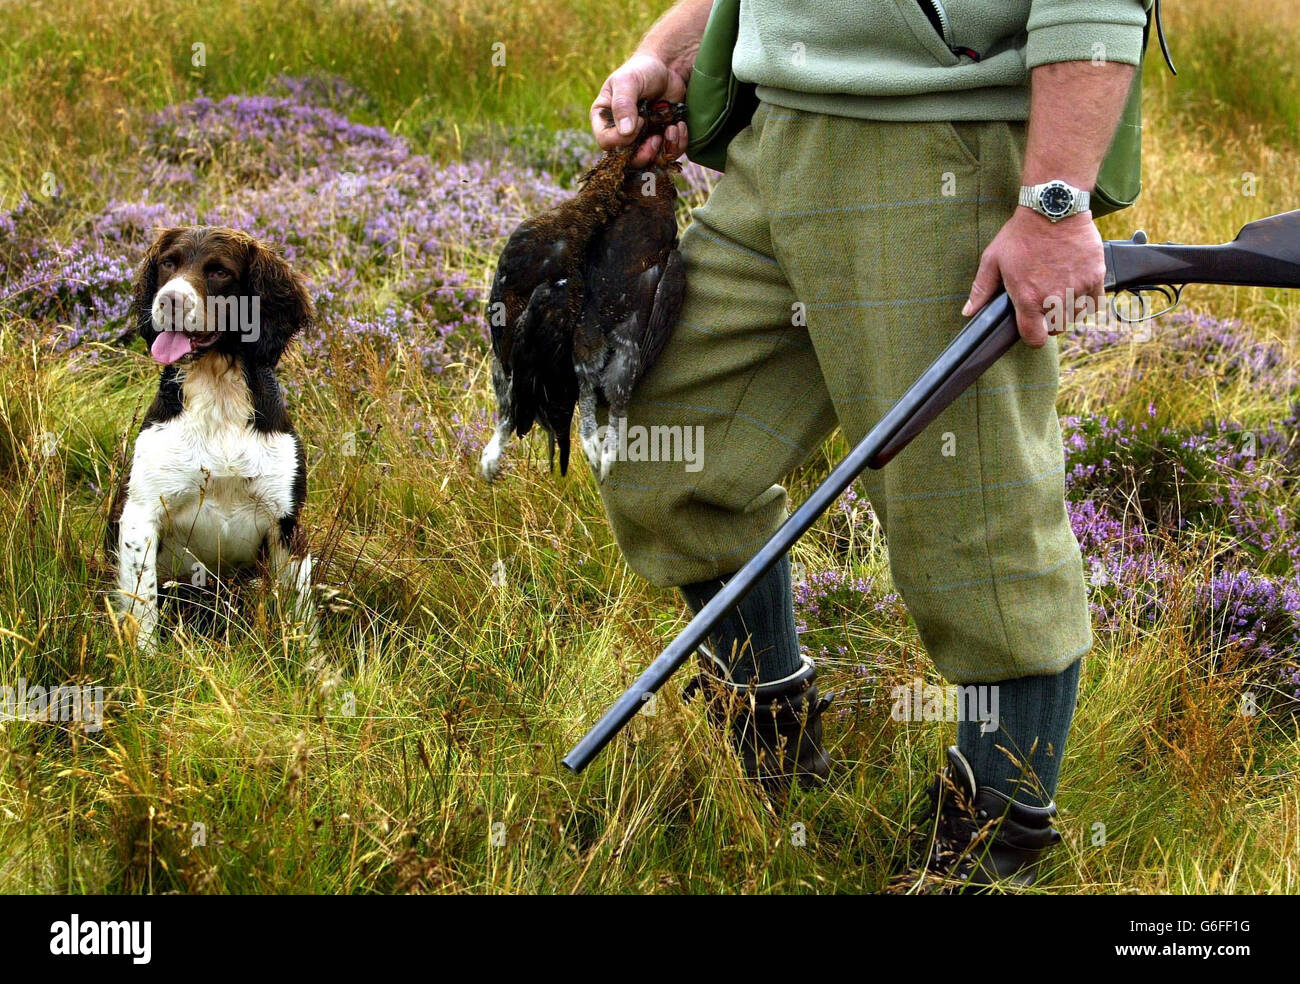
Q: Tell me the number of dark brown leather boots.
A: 2